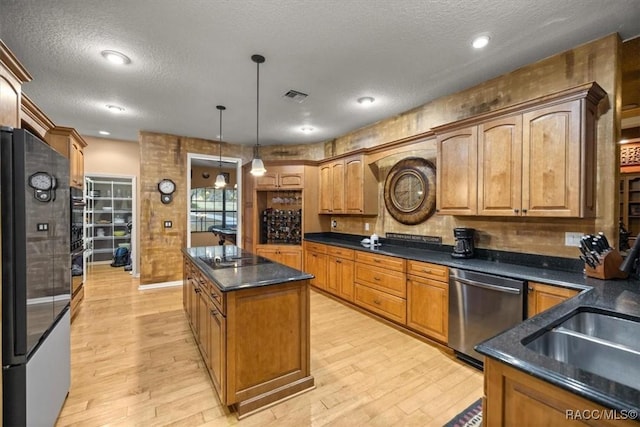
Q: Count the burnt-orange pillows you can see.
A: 0